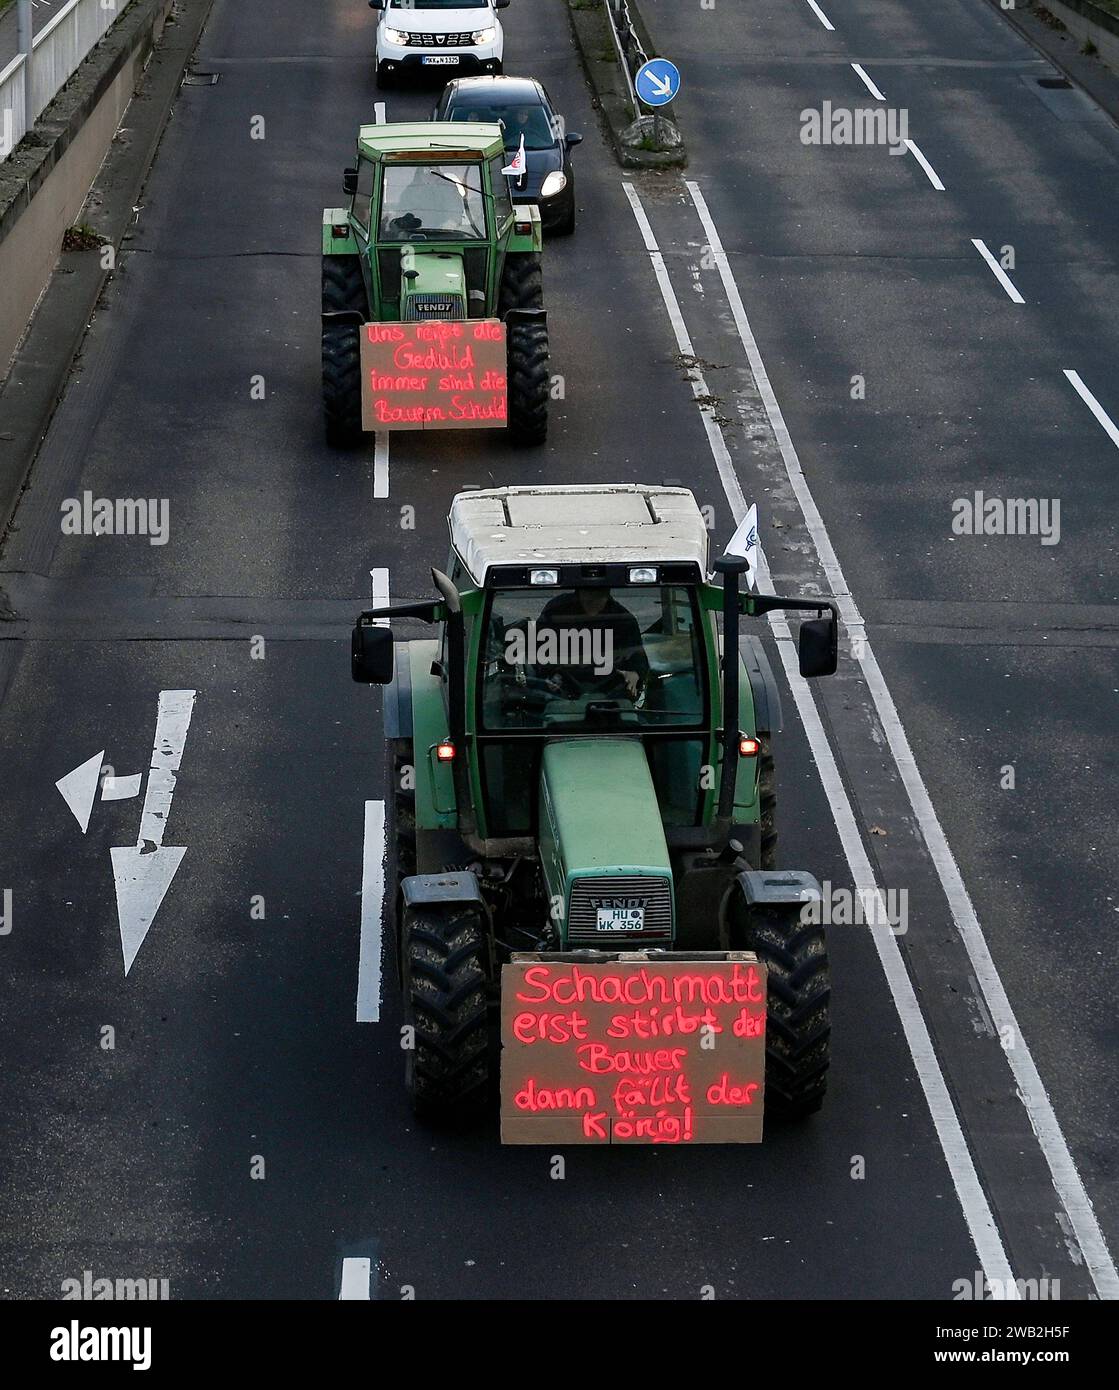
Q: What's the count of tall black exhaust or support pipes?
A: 2